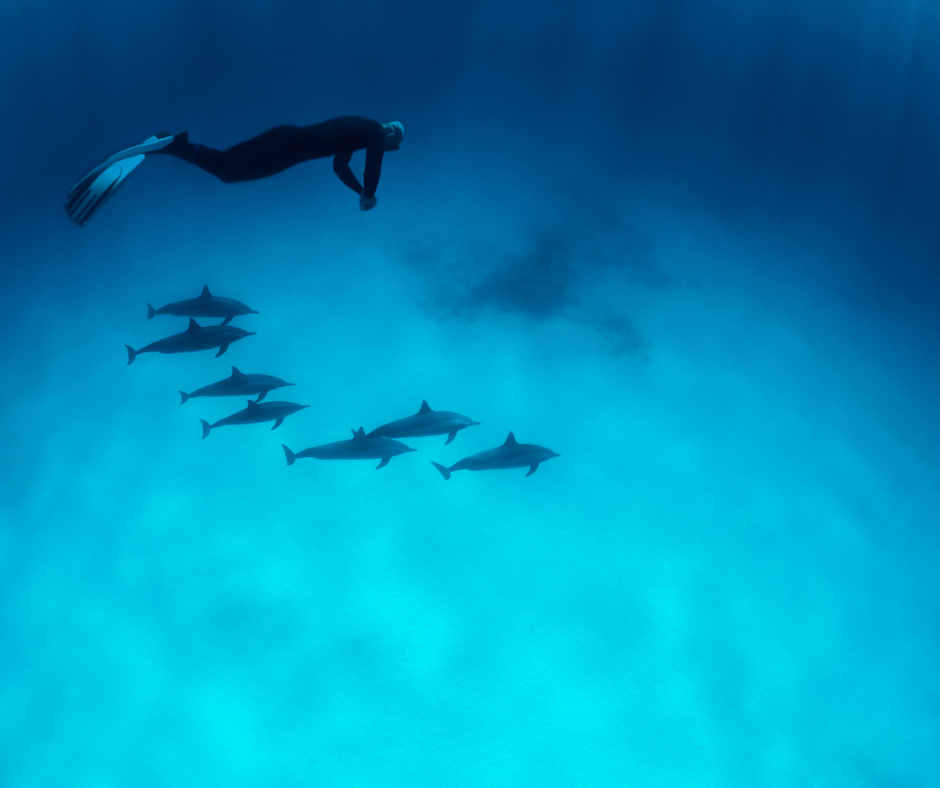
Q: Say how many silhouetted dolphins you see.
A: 7